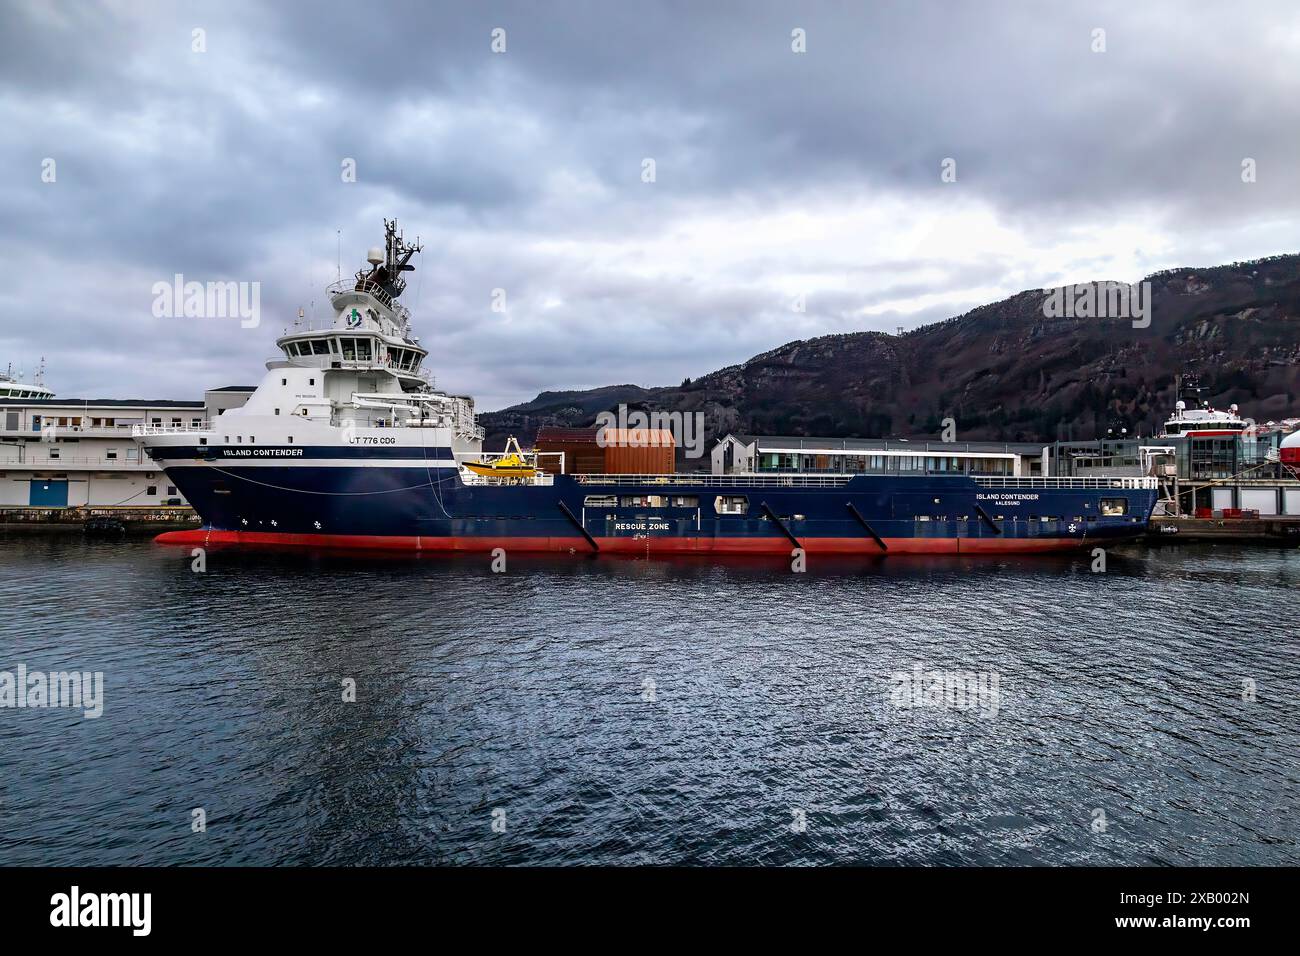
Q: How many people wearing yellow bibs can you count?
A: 0